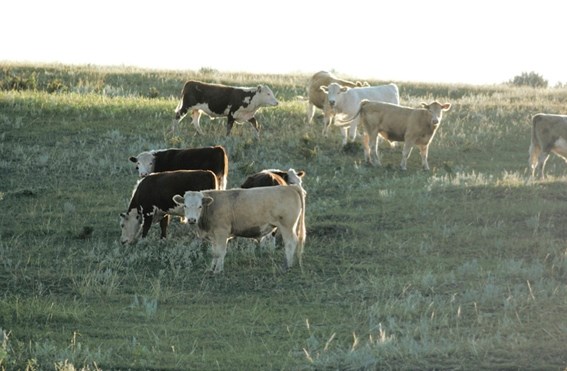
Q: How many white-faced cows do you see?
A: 6